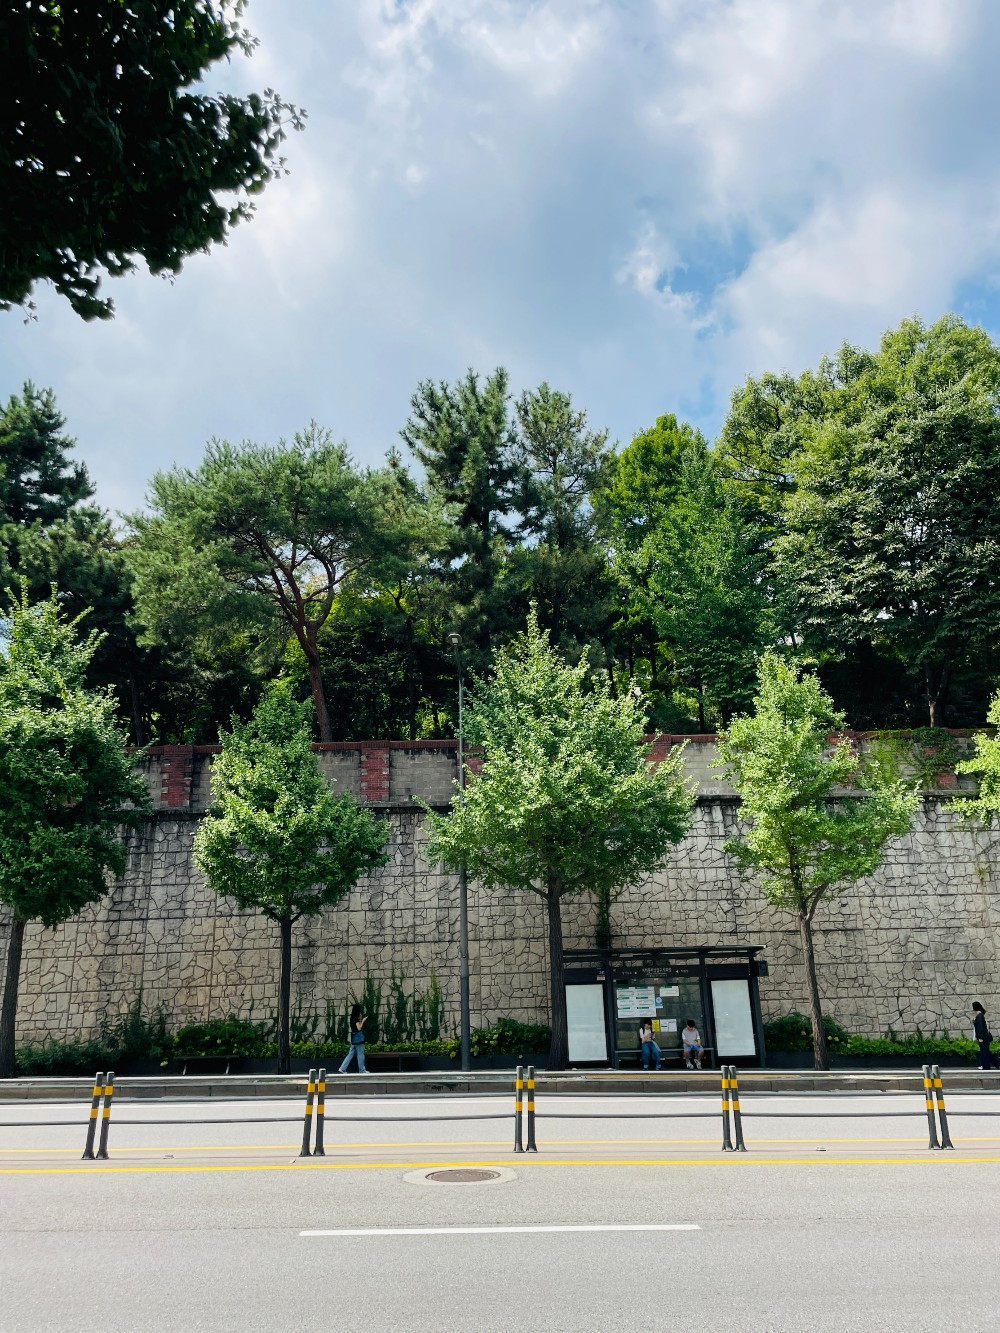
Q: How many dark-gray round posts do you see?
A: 10